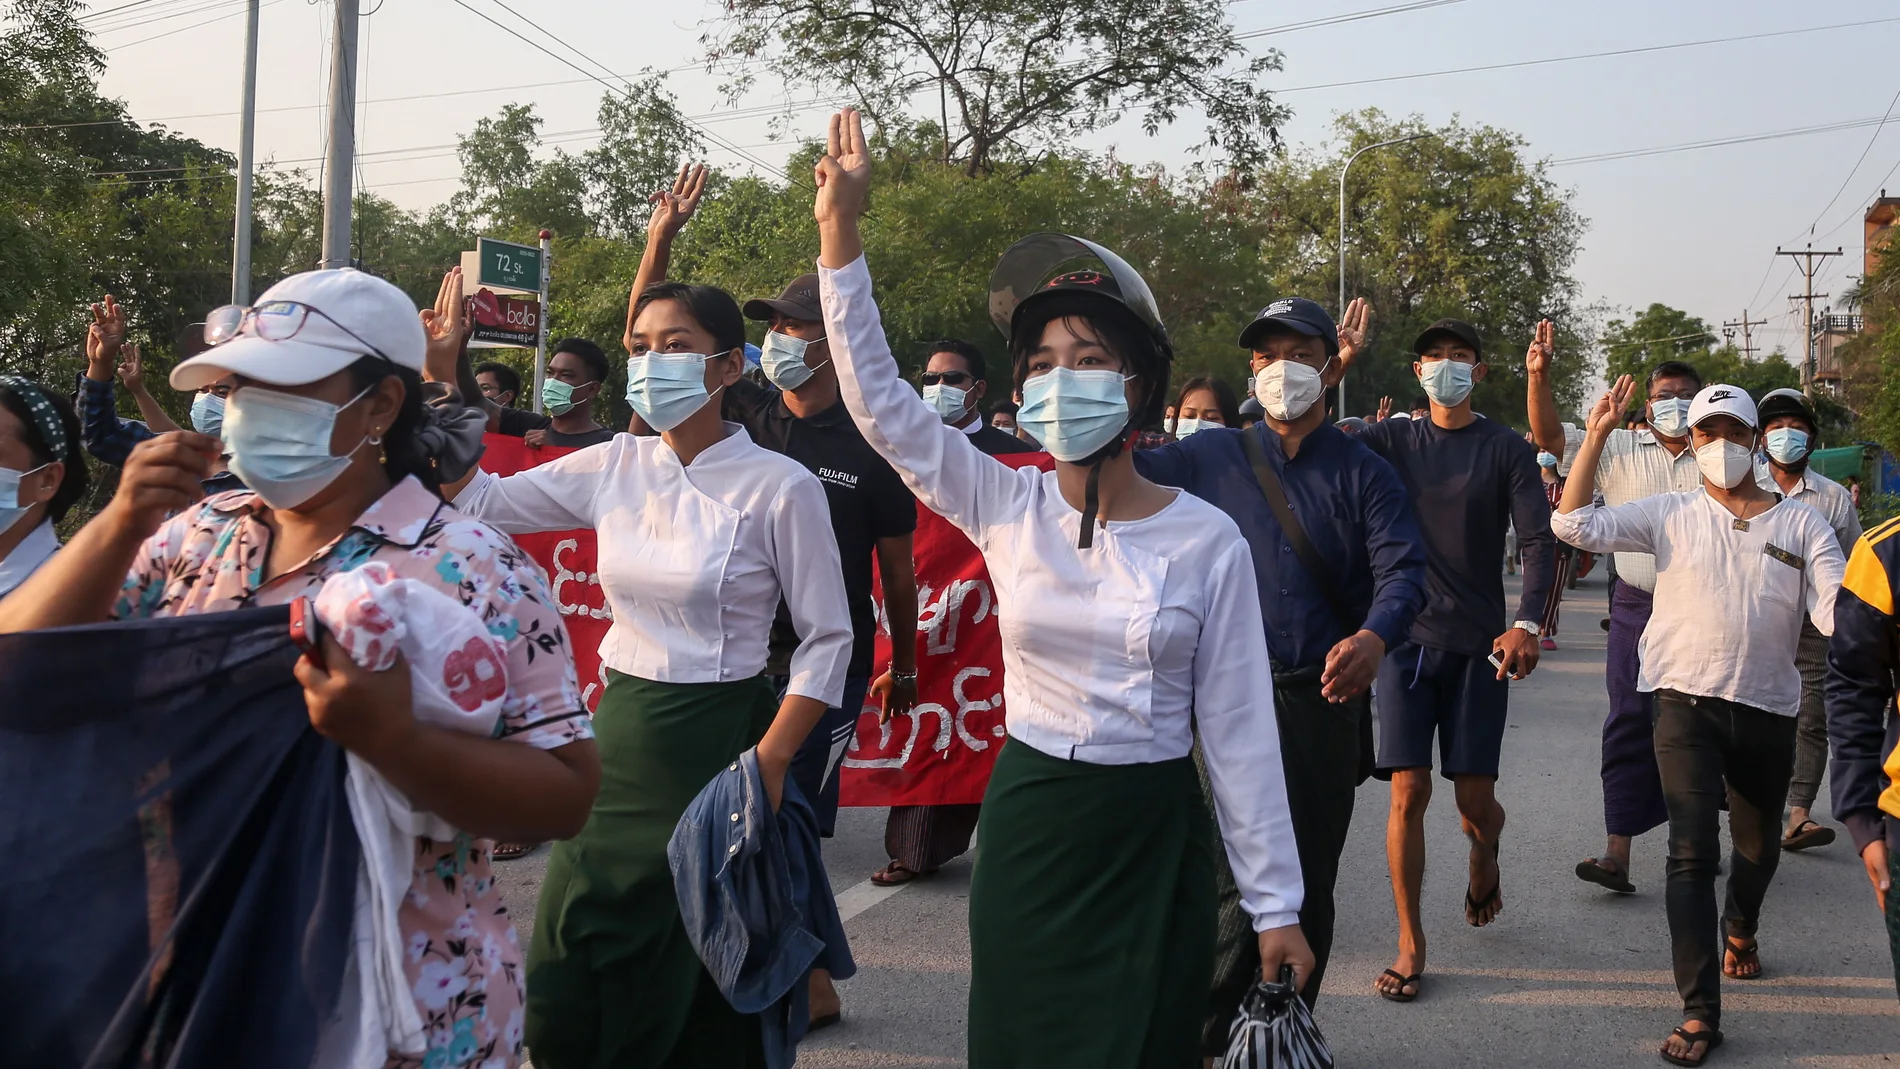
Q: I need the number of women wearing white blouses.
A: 2